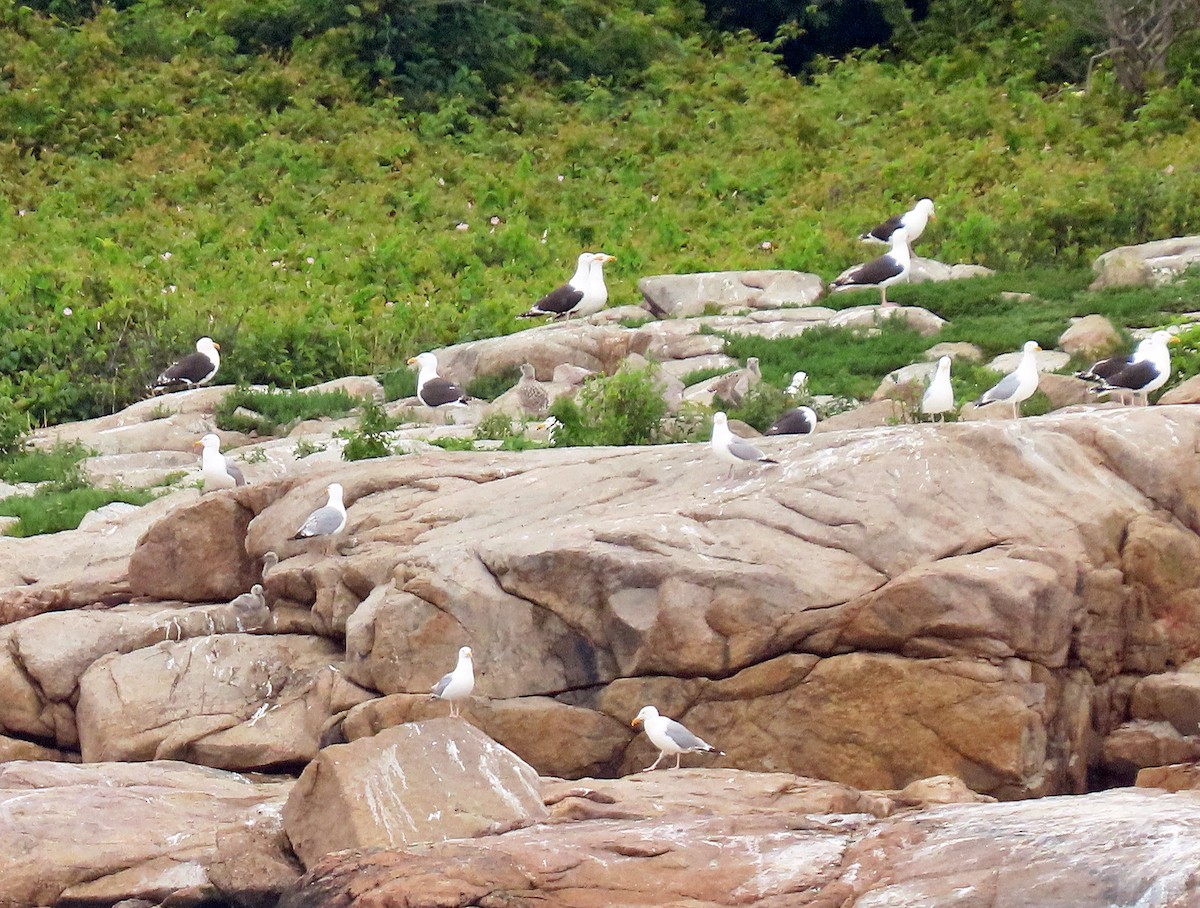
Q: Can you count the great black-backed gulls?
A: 9